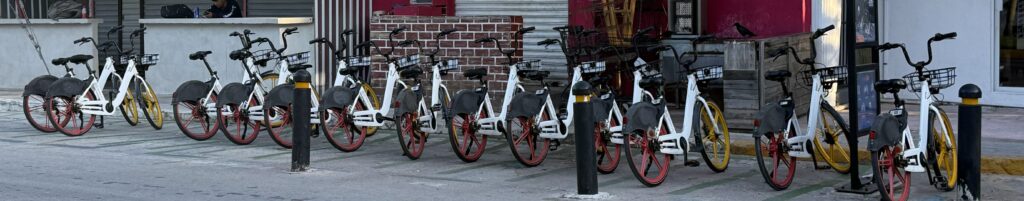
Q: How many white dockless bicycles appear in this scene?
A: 13